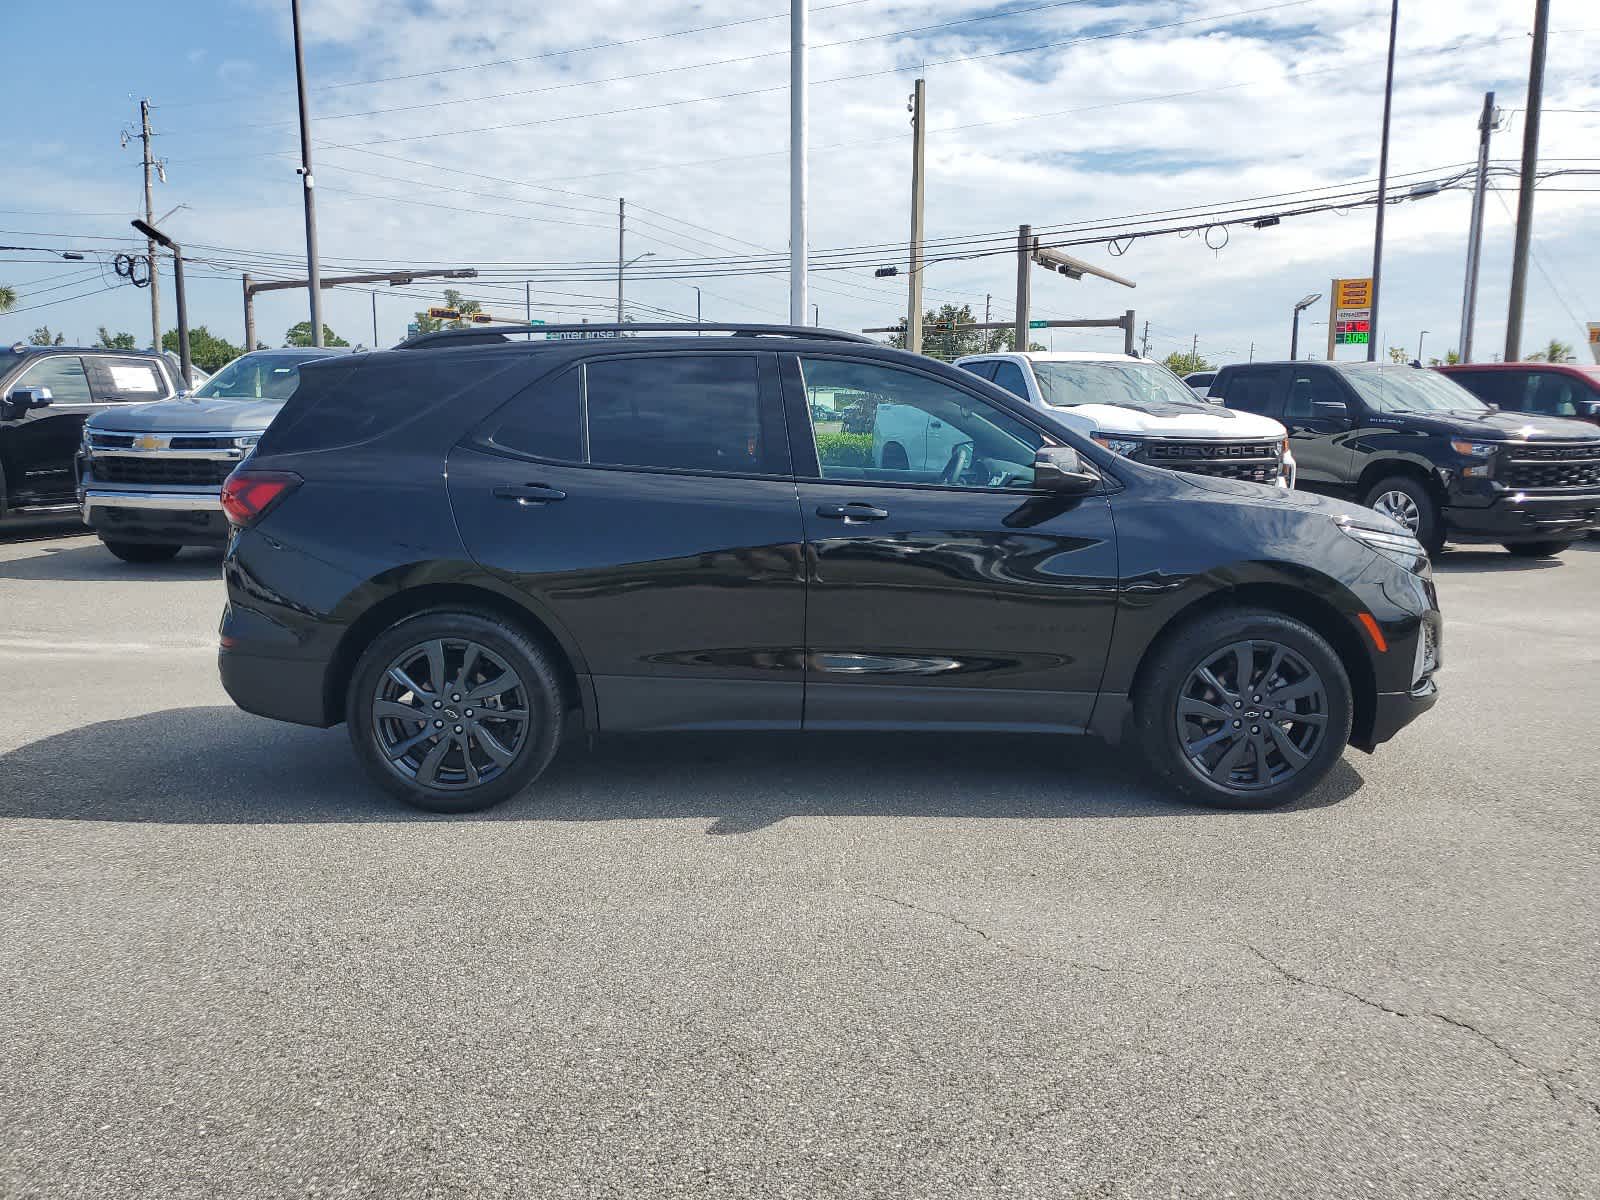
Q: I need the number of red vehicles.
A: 1